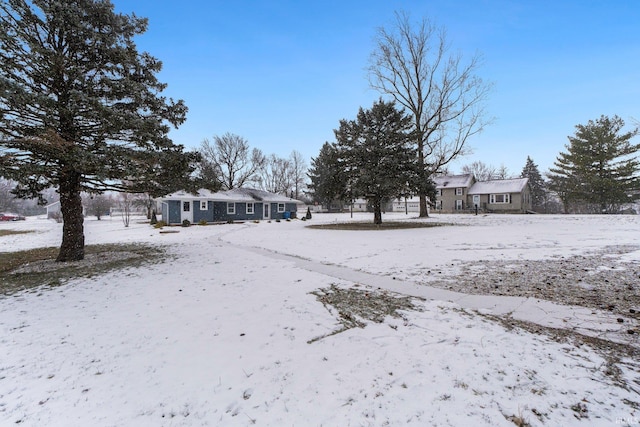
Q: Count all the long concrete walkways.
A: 1